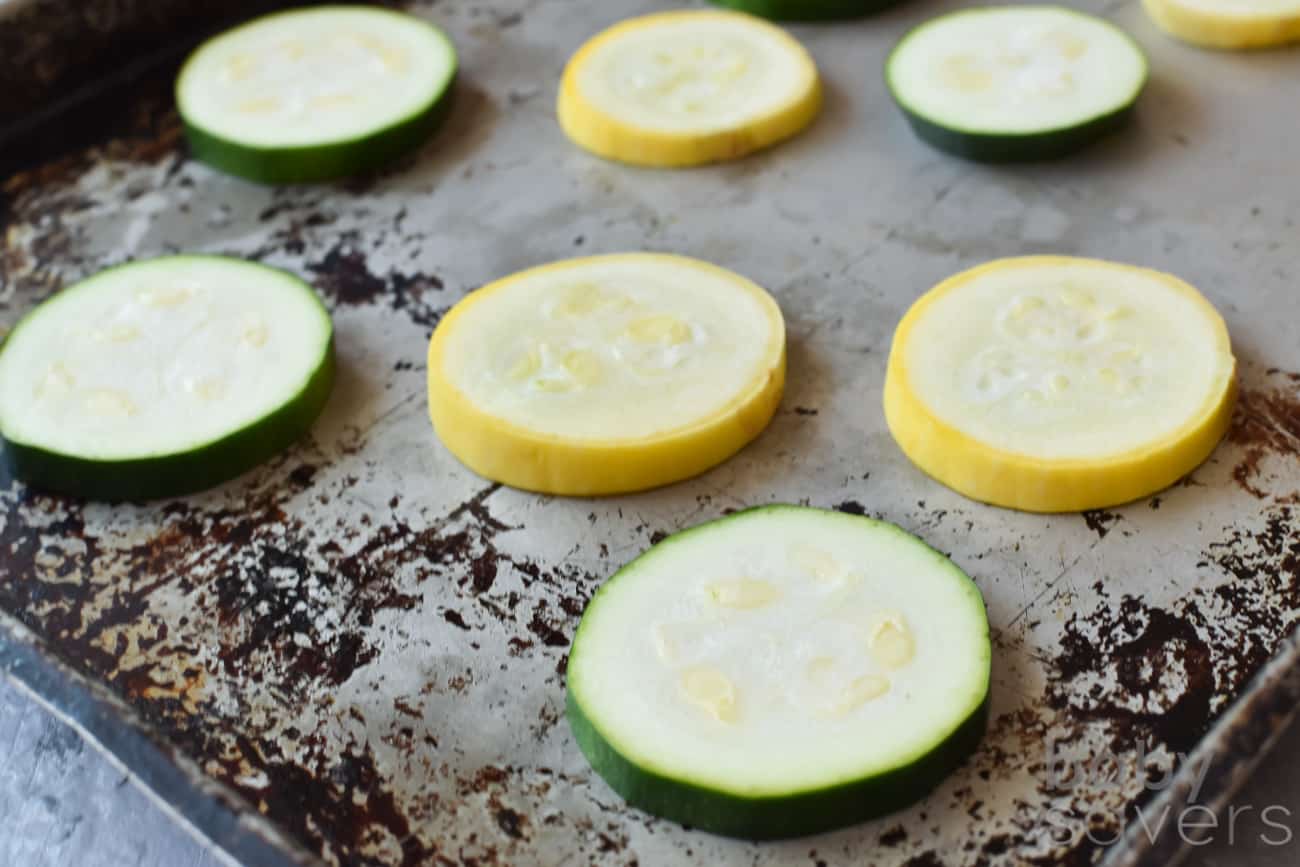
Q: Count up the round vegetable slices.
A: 9